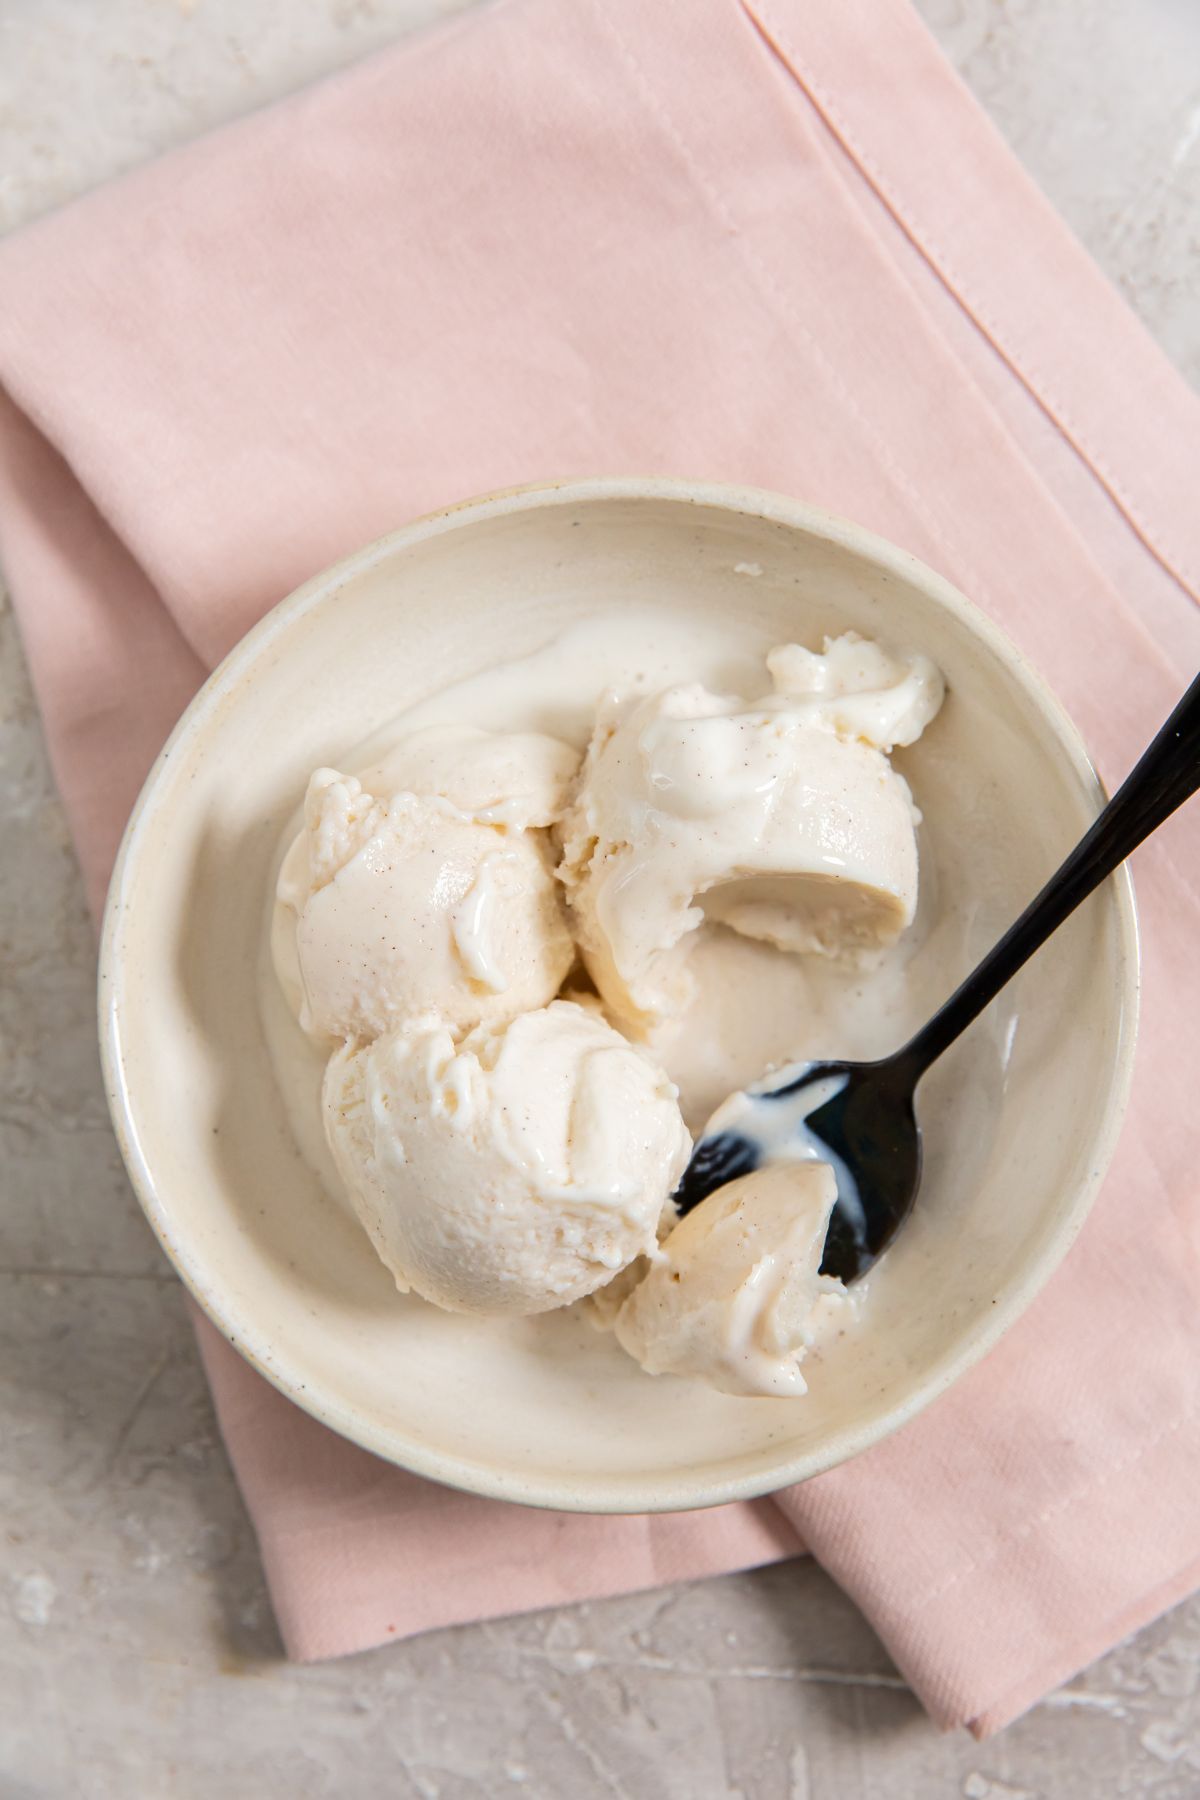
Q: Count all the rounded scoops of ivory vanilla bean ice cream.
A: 3